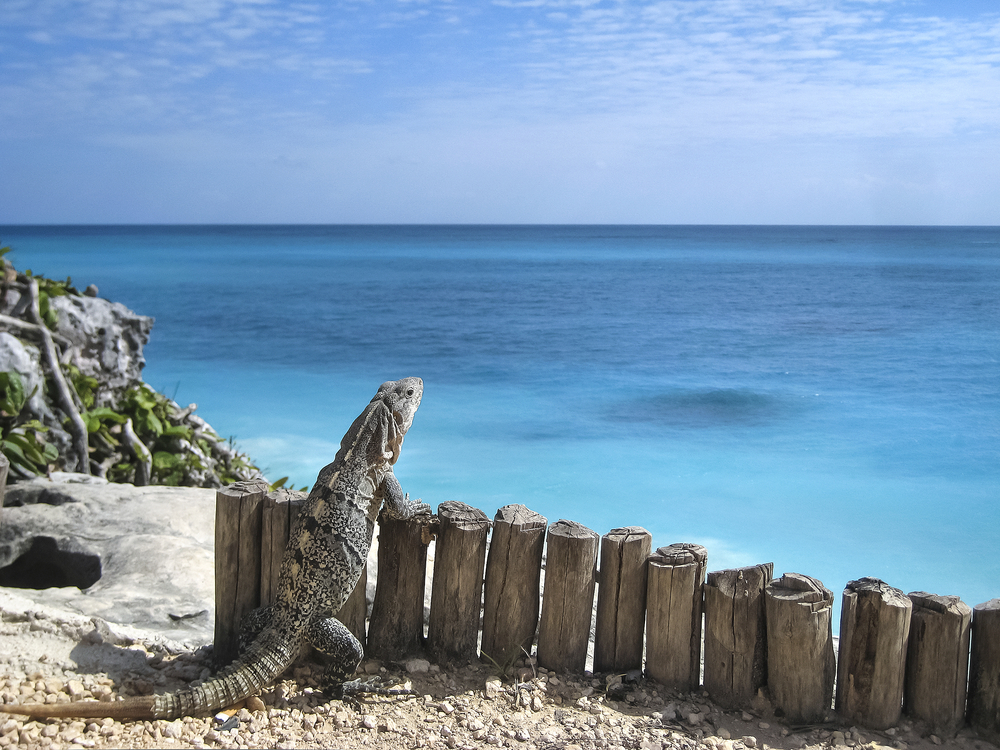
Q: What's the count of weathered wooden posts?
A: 14